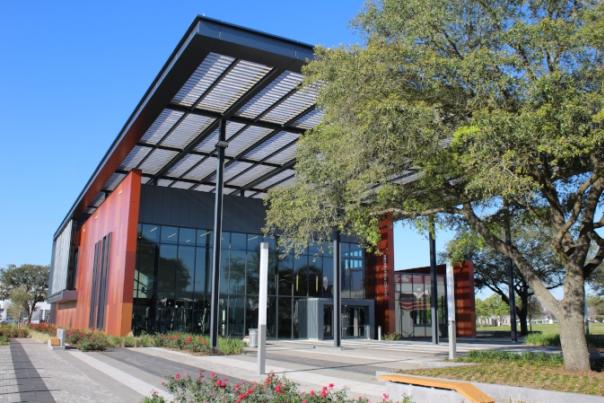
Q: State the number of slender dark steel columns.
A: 4